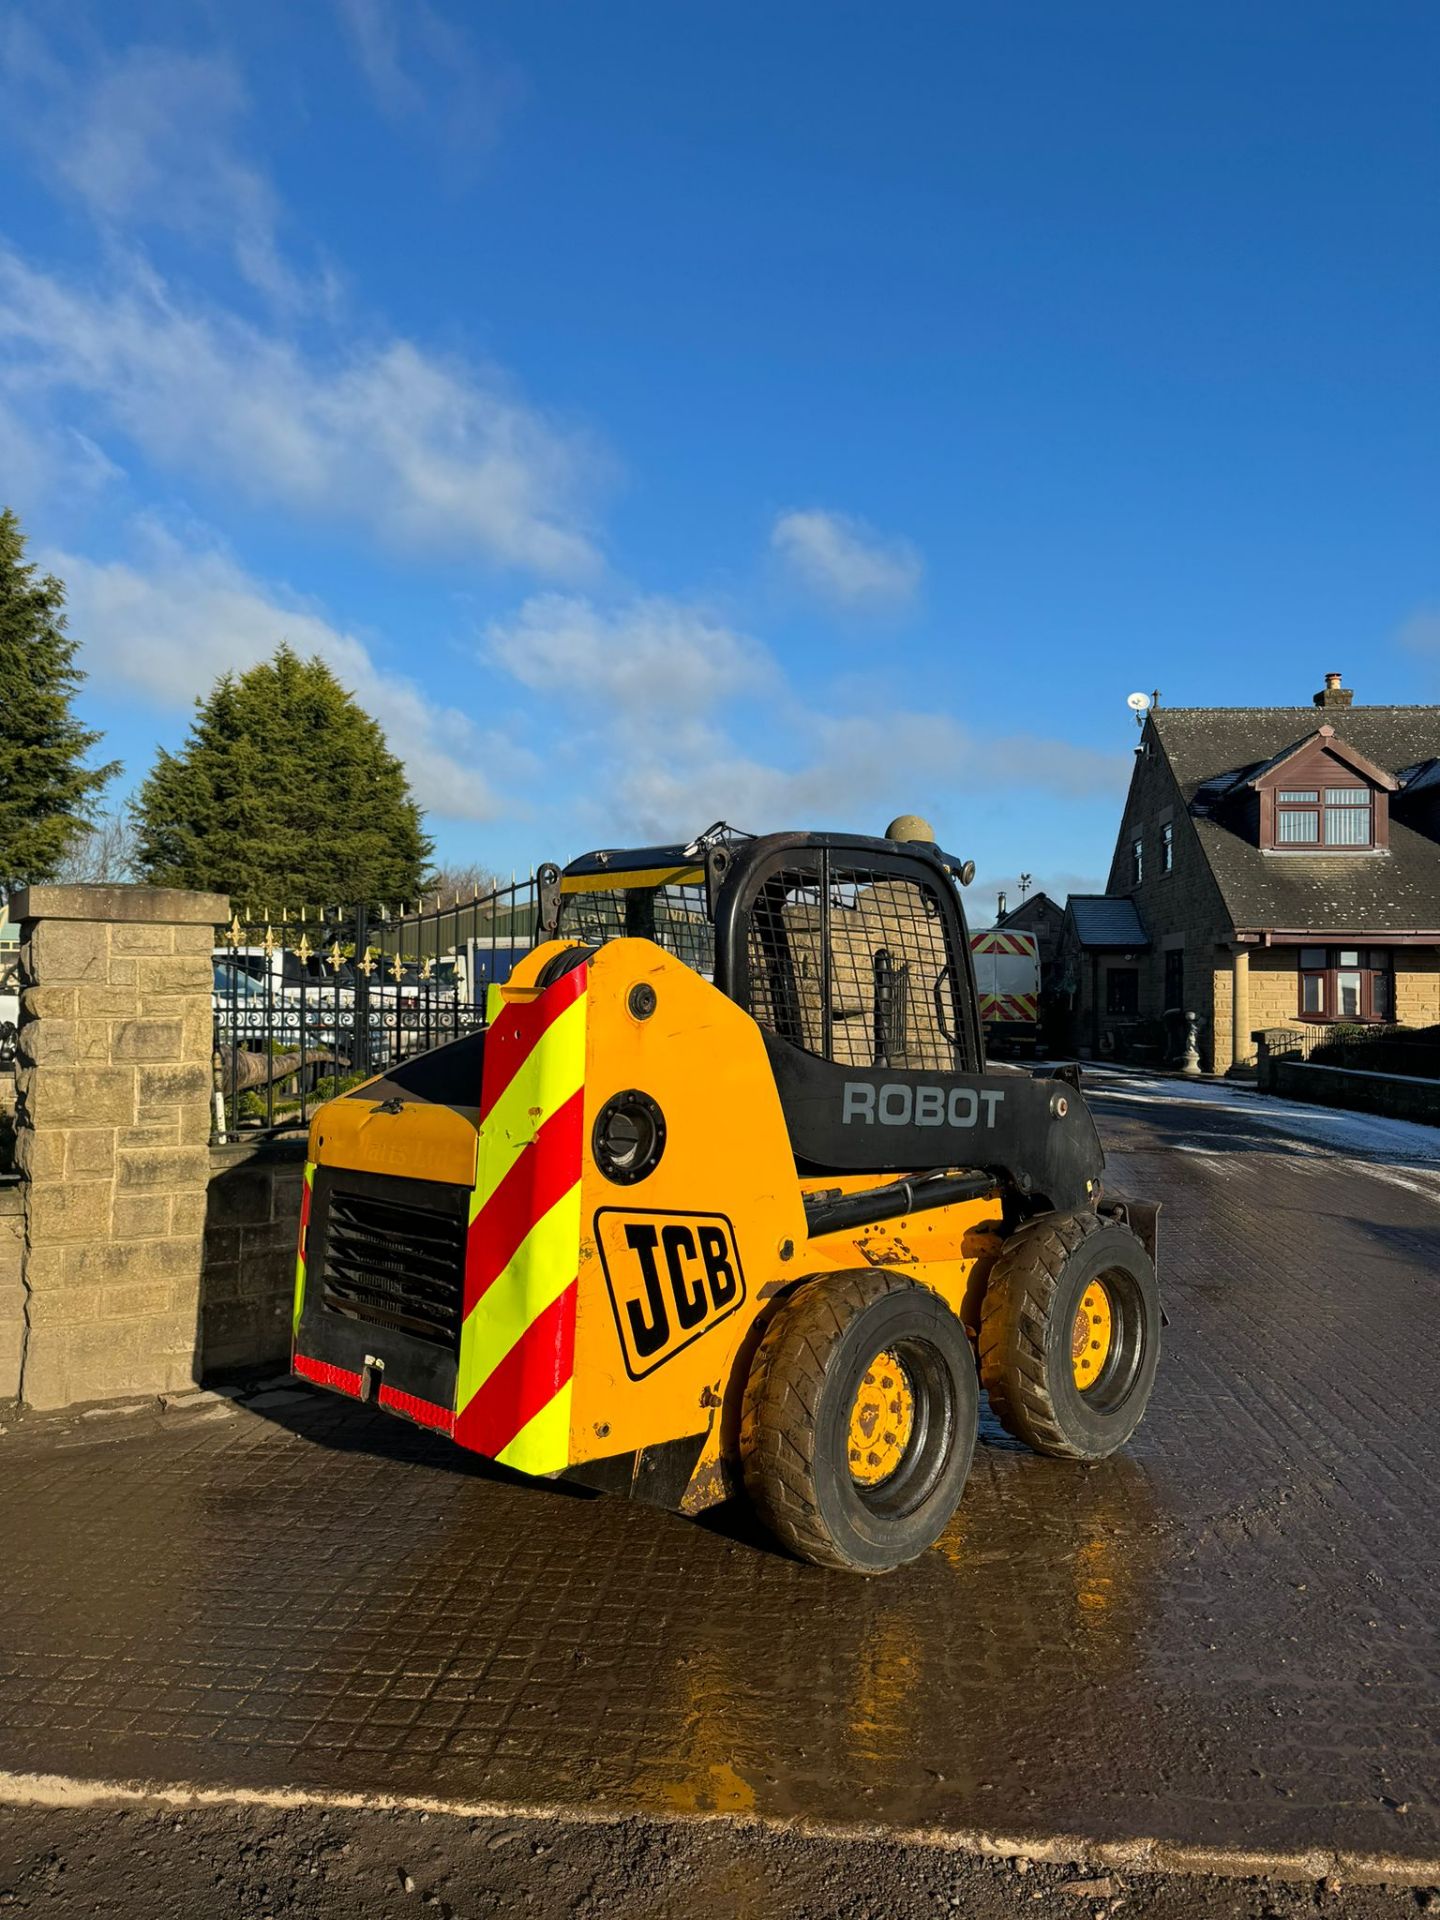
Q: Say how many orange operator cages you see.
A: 0